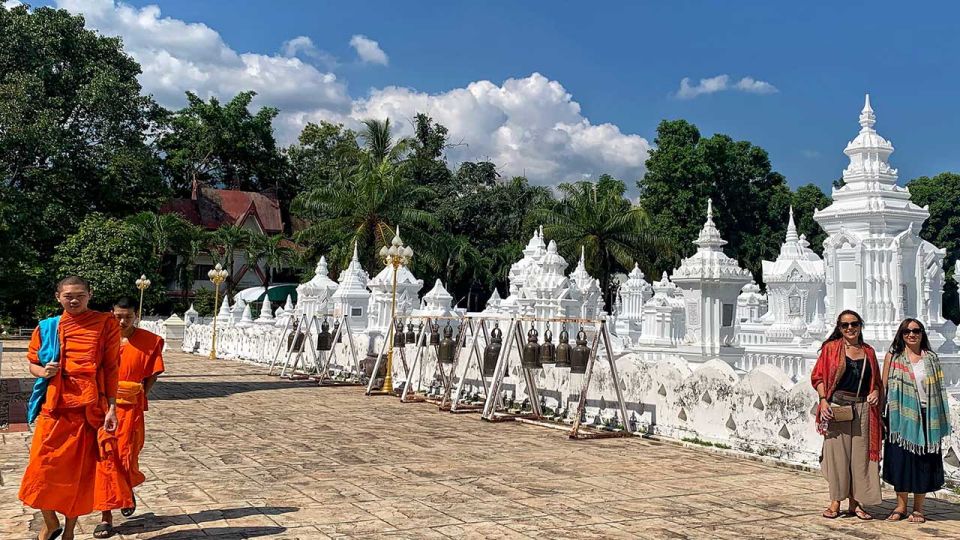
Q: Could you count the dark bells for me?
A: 14